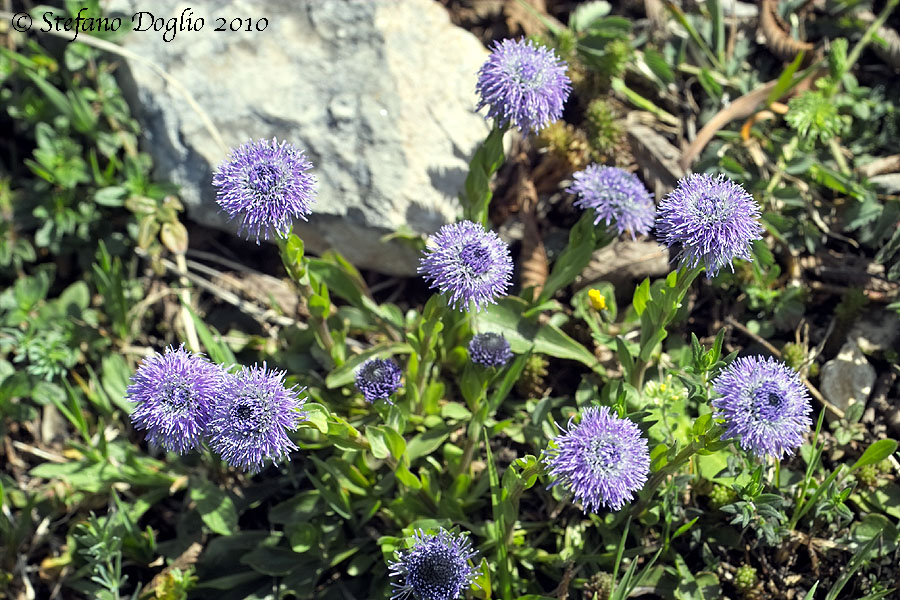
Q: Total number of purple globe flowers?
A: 12